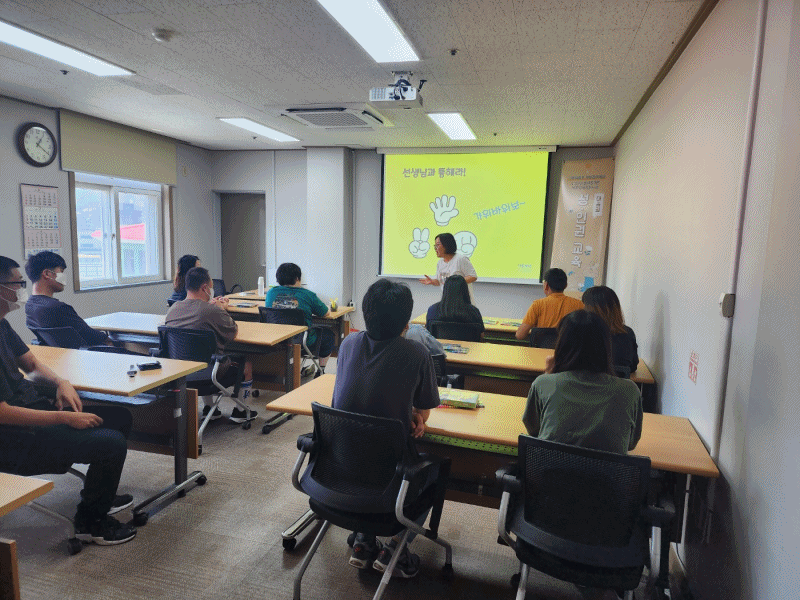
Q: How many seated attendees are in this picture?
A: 11